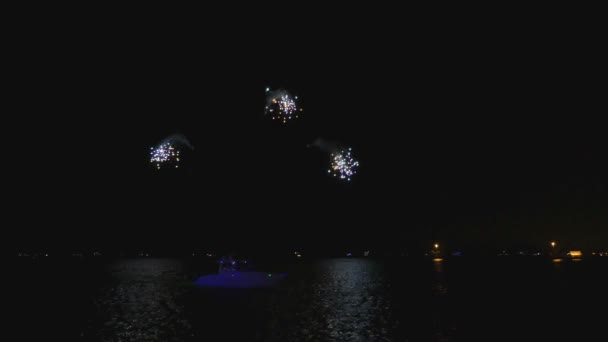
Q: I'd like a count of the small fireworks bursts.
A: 3